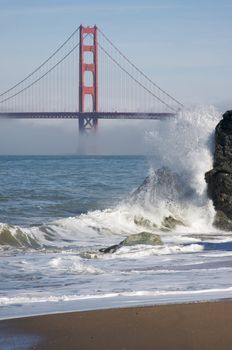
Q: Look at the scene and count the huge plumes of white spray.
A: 1